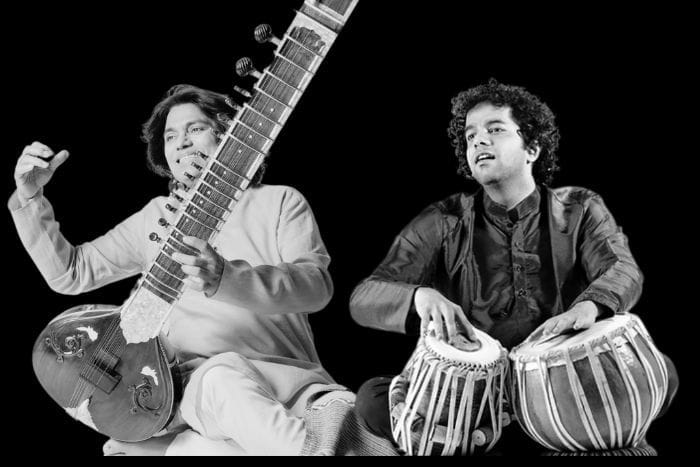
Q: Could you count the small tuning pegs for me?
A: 12